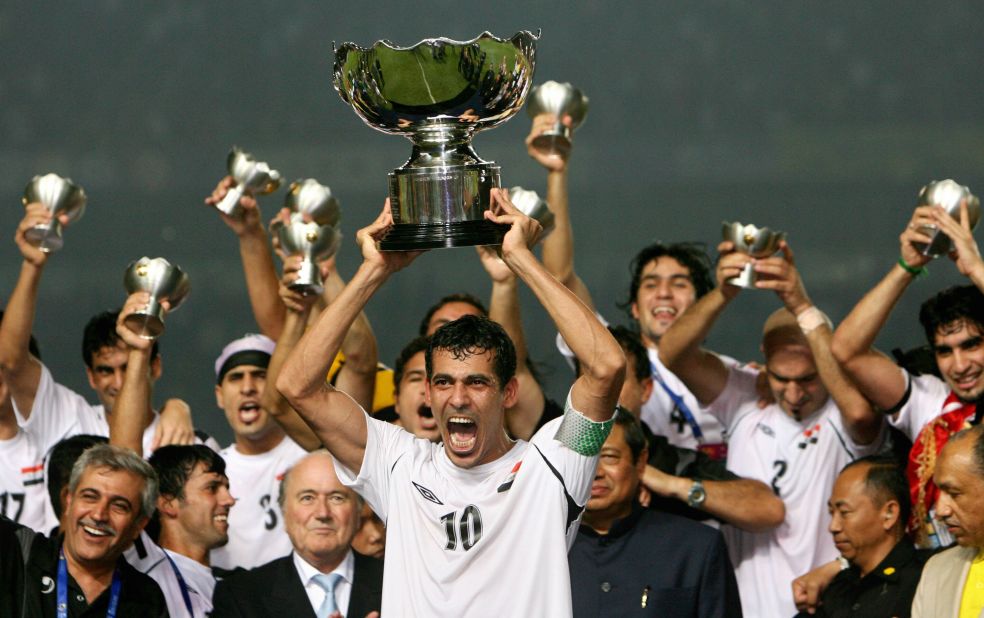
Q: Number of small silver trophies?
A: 9